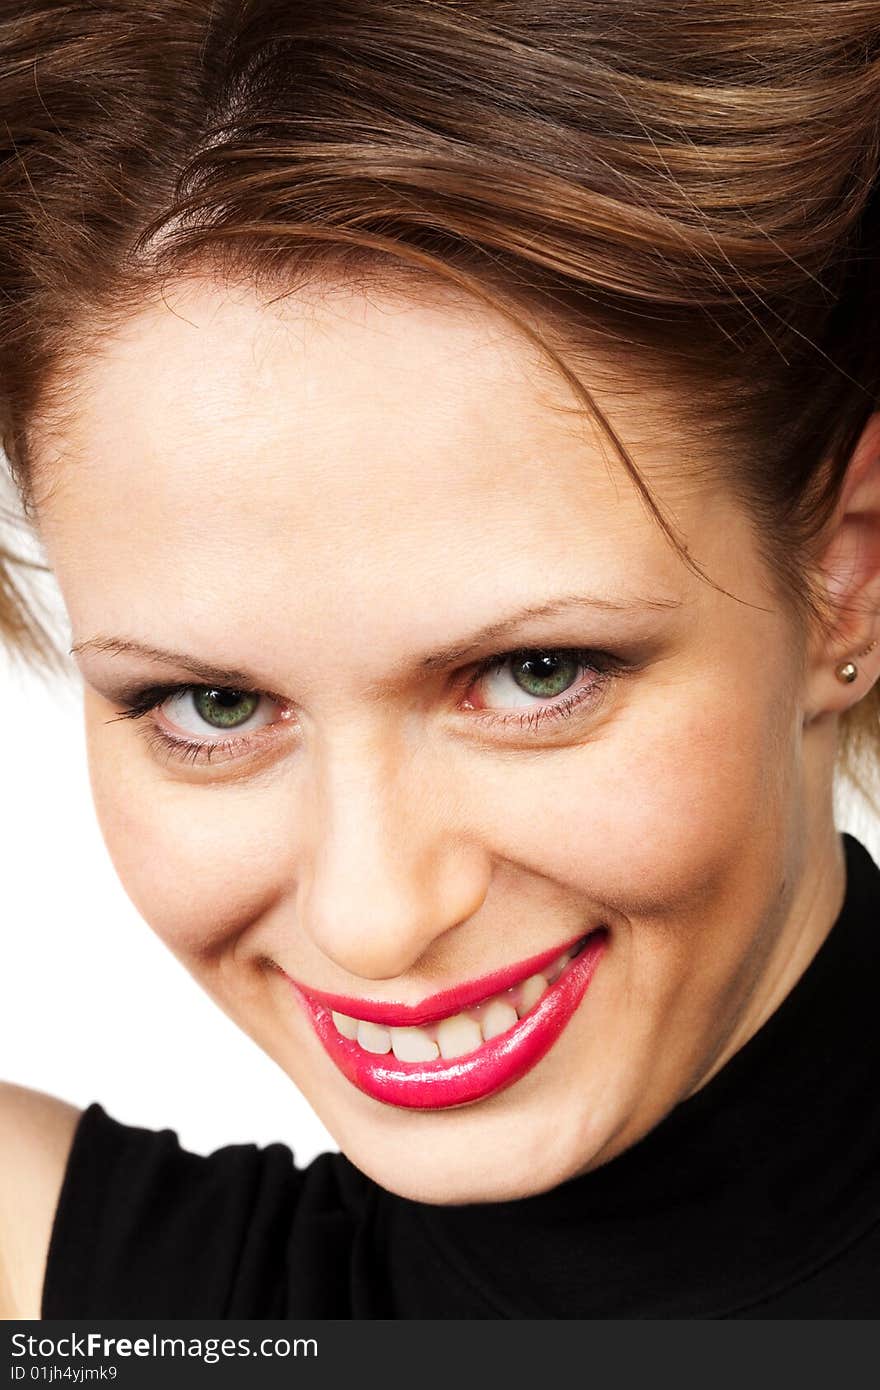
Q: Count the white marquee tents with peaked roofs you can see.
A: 0